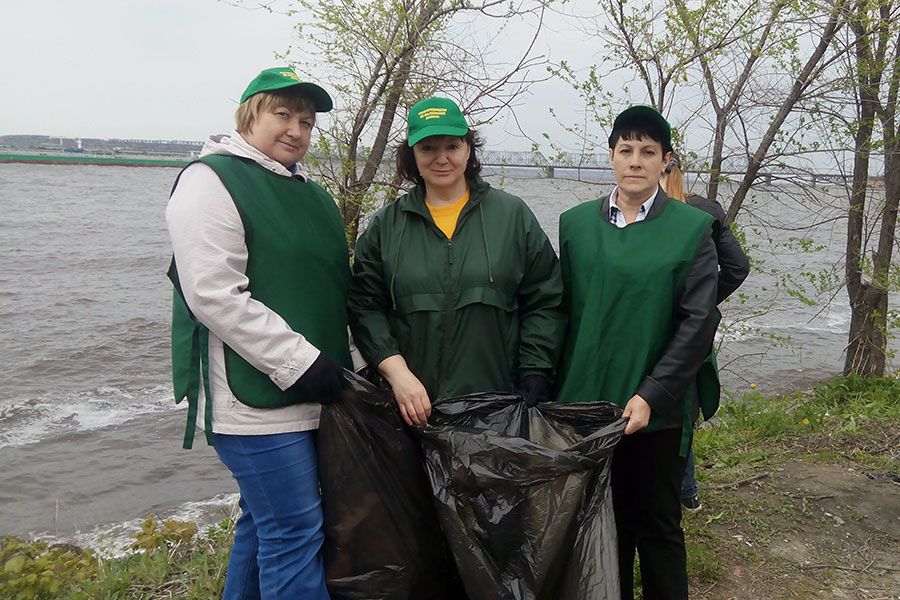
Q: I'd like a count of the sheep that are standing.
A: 0